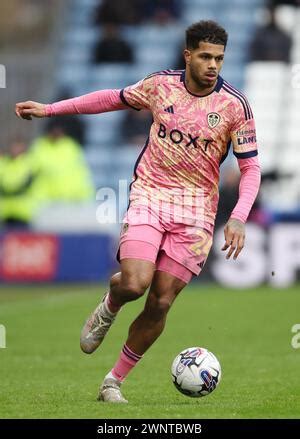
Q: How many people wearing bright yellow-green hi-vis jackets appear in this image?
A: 2